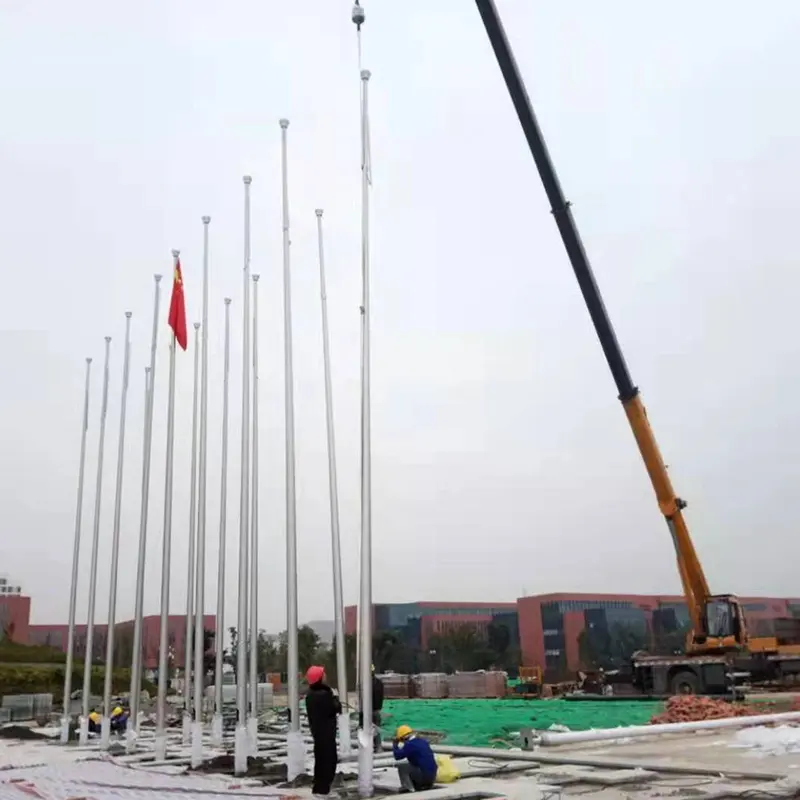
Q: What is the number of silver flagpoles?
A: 14